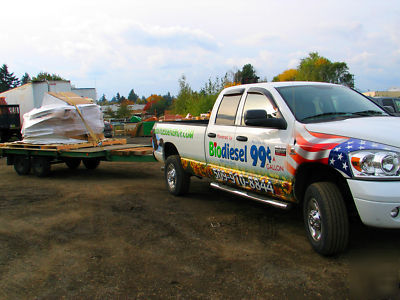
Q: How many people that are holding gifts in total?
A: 0